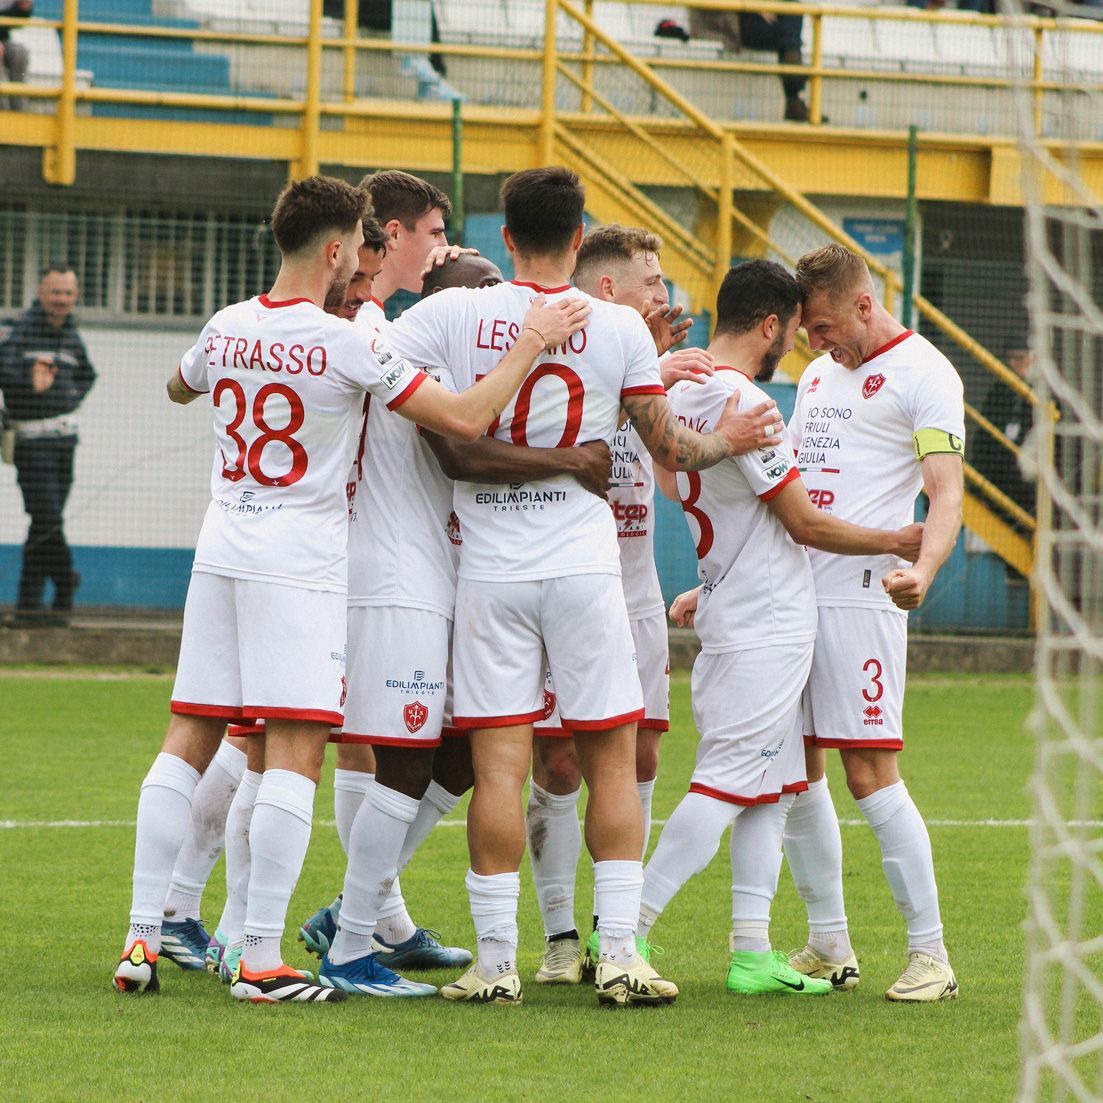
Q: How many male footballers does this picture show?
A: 8